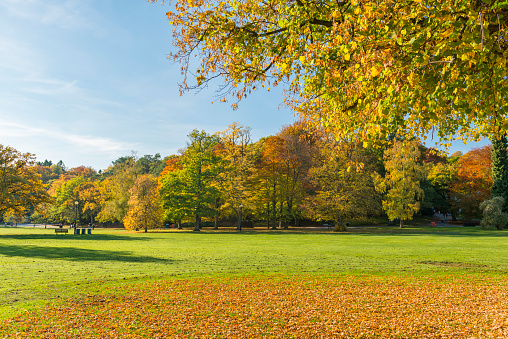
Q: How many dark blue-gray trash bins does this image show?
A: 3